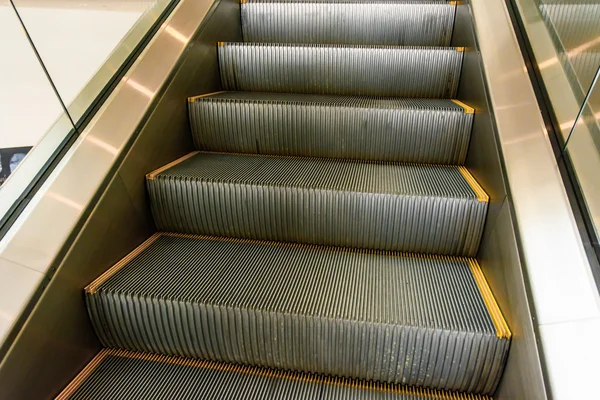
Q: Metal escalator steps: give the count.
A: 6